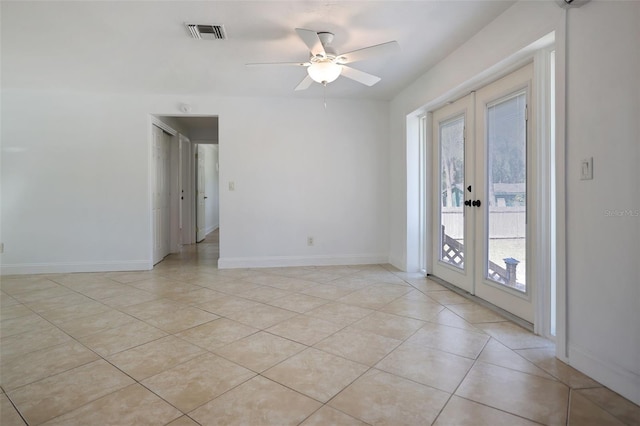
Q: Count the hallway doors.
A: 3